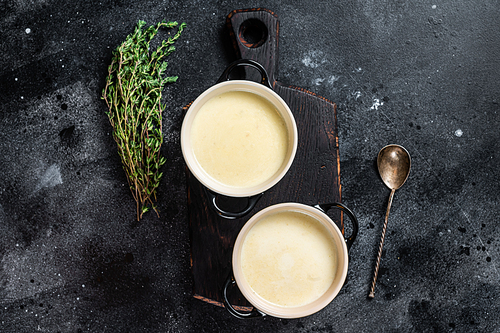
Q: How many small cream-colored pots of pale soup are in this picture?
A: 2